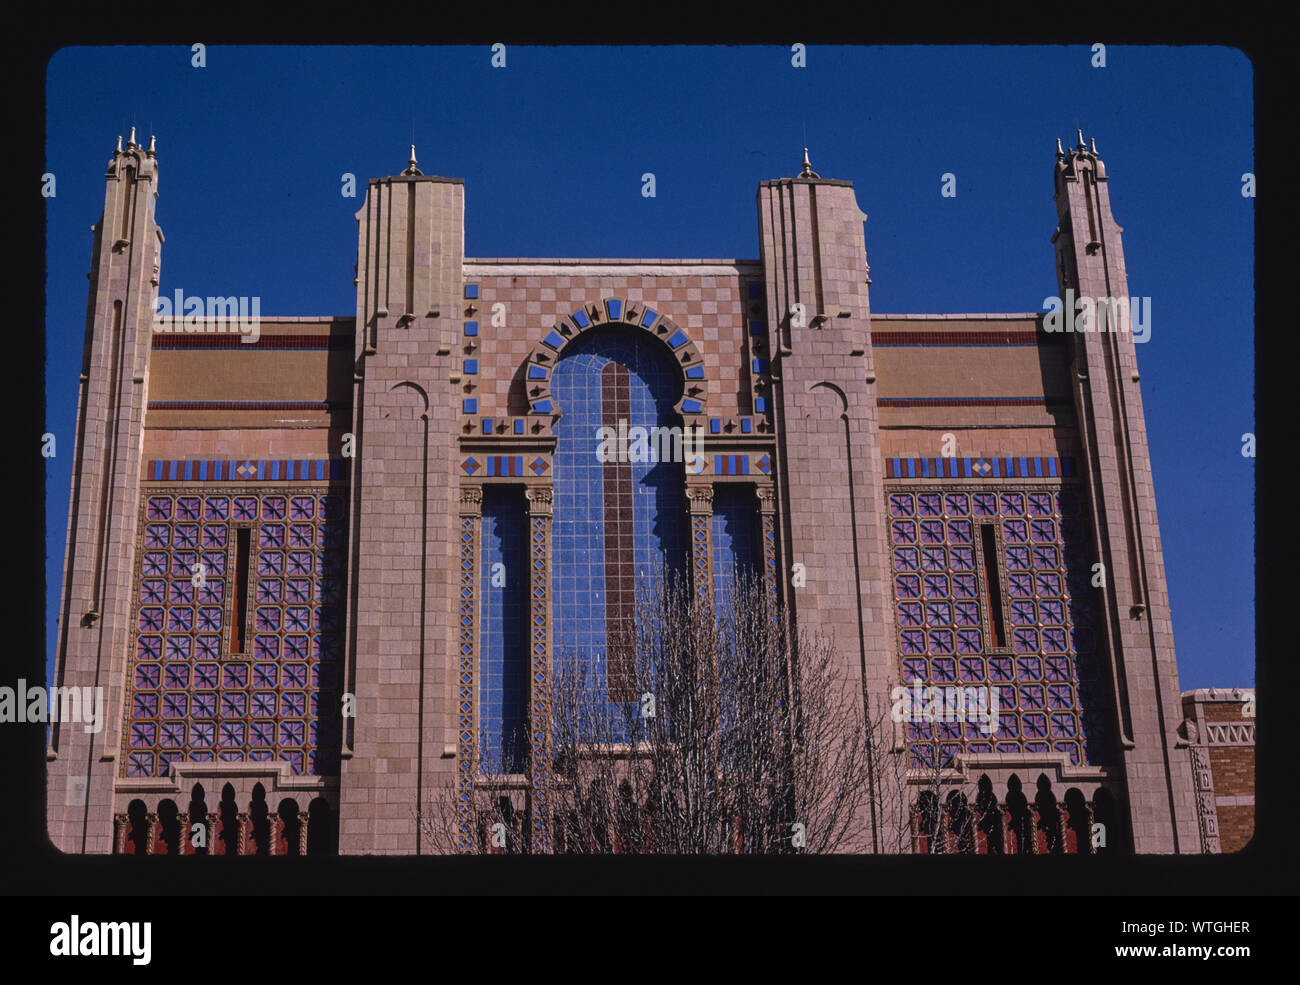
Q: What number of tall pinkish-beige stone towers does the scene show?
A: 4